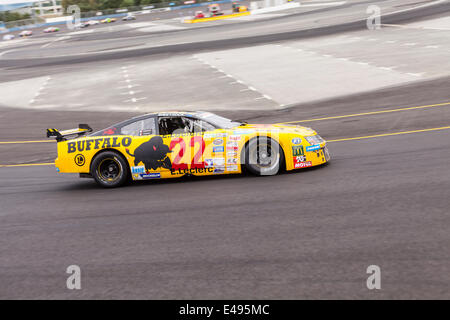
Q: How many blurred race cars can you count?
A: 7